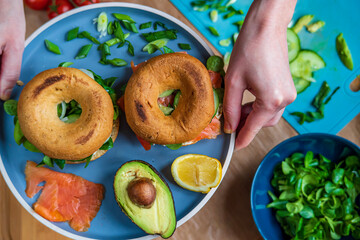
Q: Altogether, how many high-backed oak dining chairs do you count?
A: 0